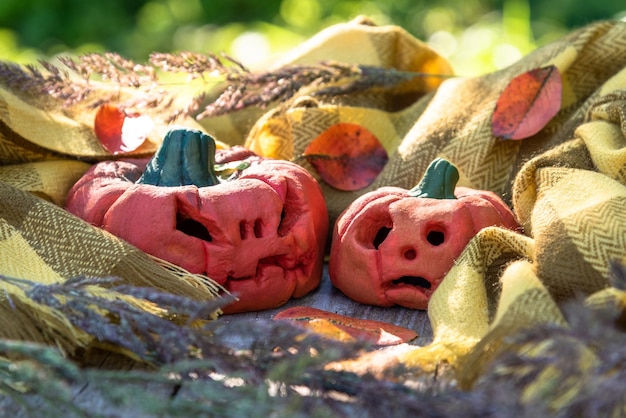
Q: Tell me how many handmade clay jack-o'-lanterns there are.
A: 2